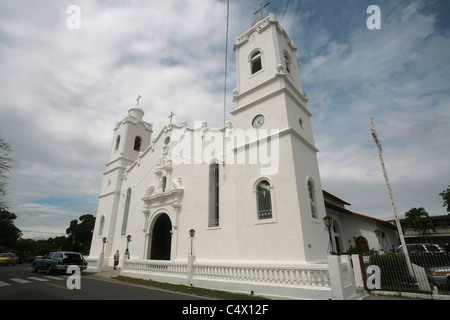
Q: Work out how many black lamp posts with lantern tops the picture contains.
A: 5